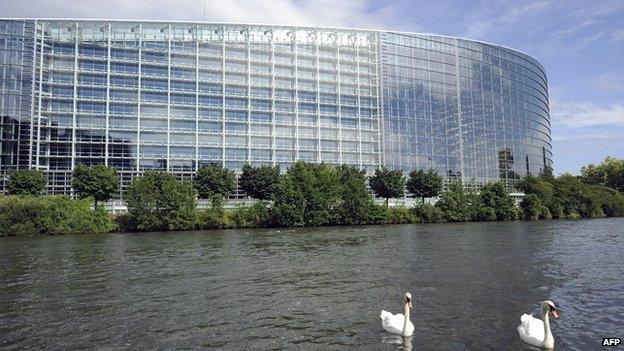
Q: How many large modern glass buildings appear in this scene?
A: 1